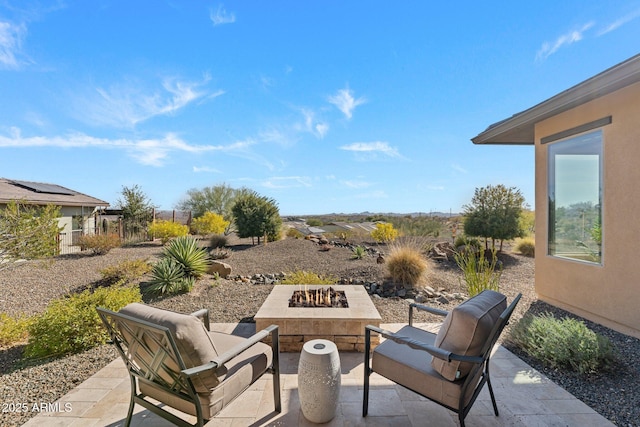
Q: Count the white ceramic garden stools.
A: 1